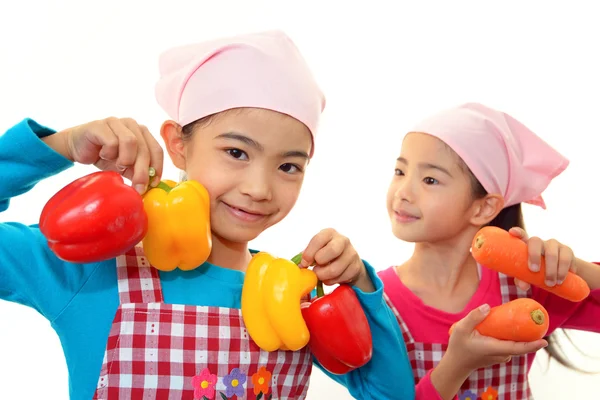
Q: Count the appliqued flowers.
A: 5